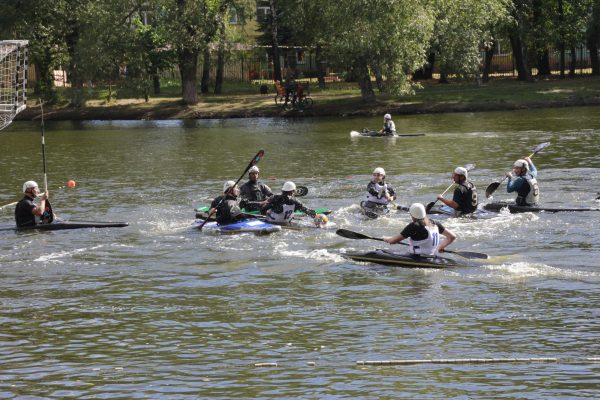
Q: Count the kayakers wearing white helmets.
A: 9